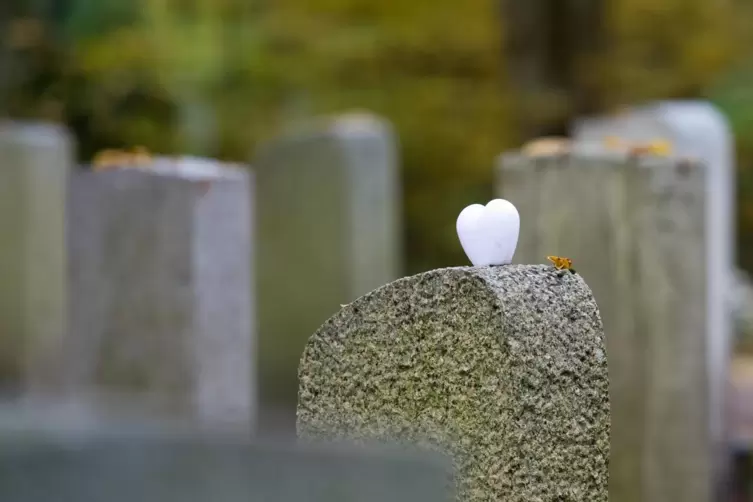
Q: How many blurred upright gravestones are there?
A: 5